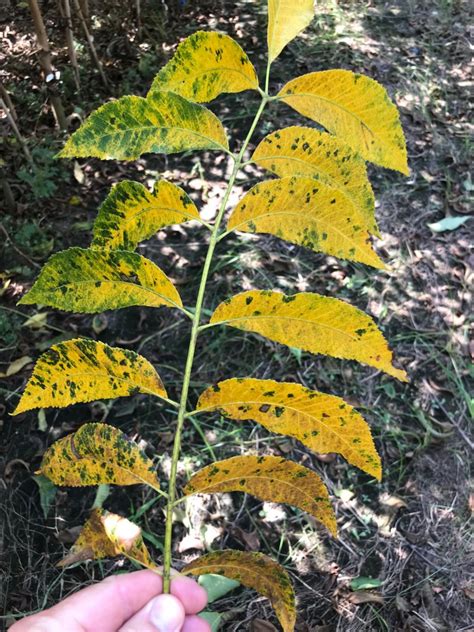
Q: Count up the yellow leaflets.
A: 15